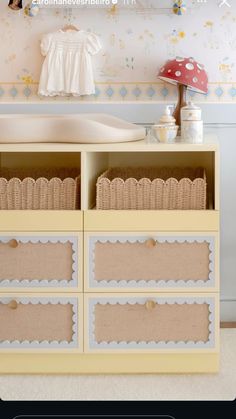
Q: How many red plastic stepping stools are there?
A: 0